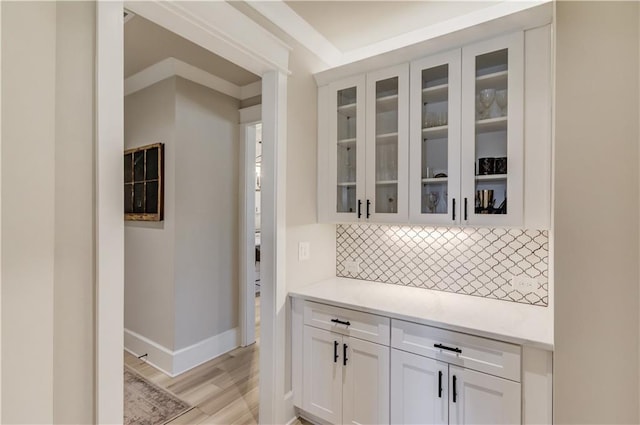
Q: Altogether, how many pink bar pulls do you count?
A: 0